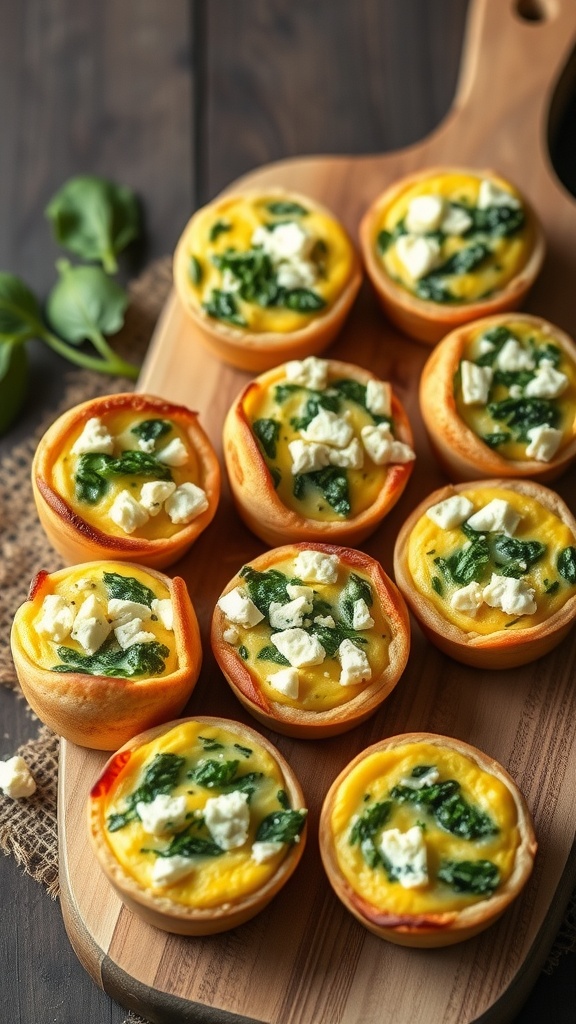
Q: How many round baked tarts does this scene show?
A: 10